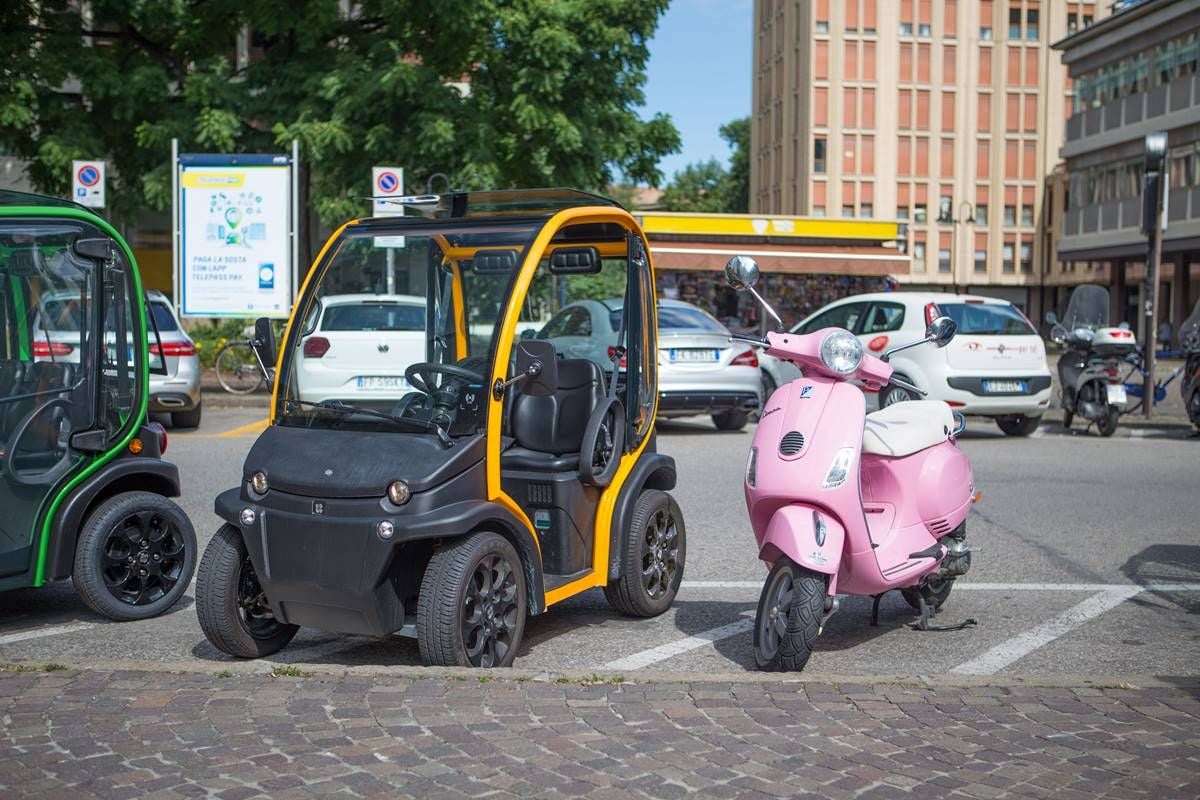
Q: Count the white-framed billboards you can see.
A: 1